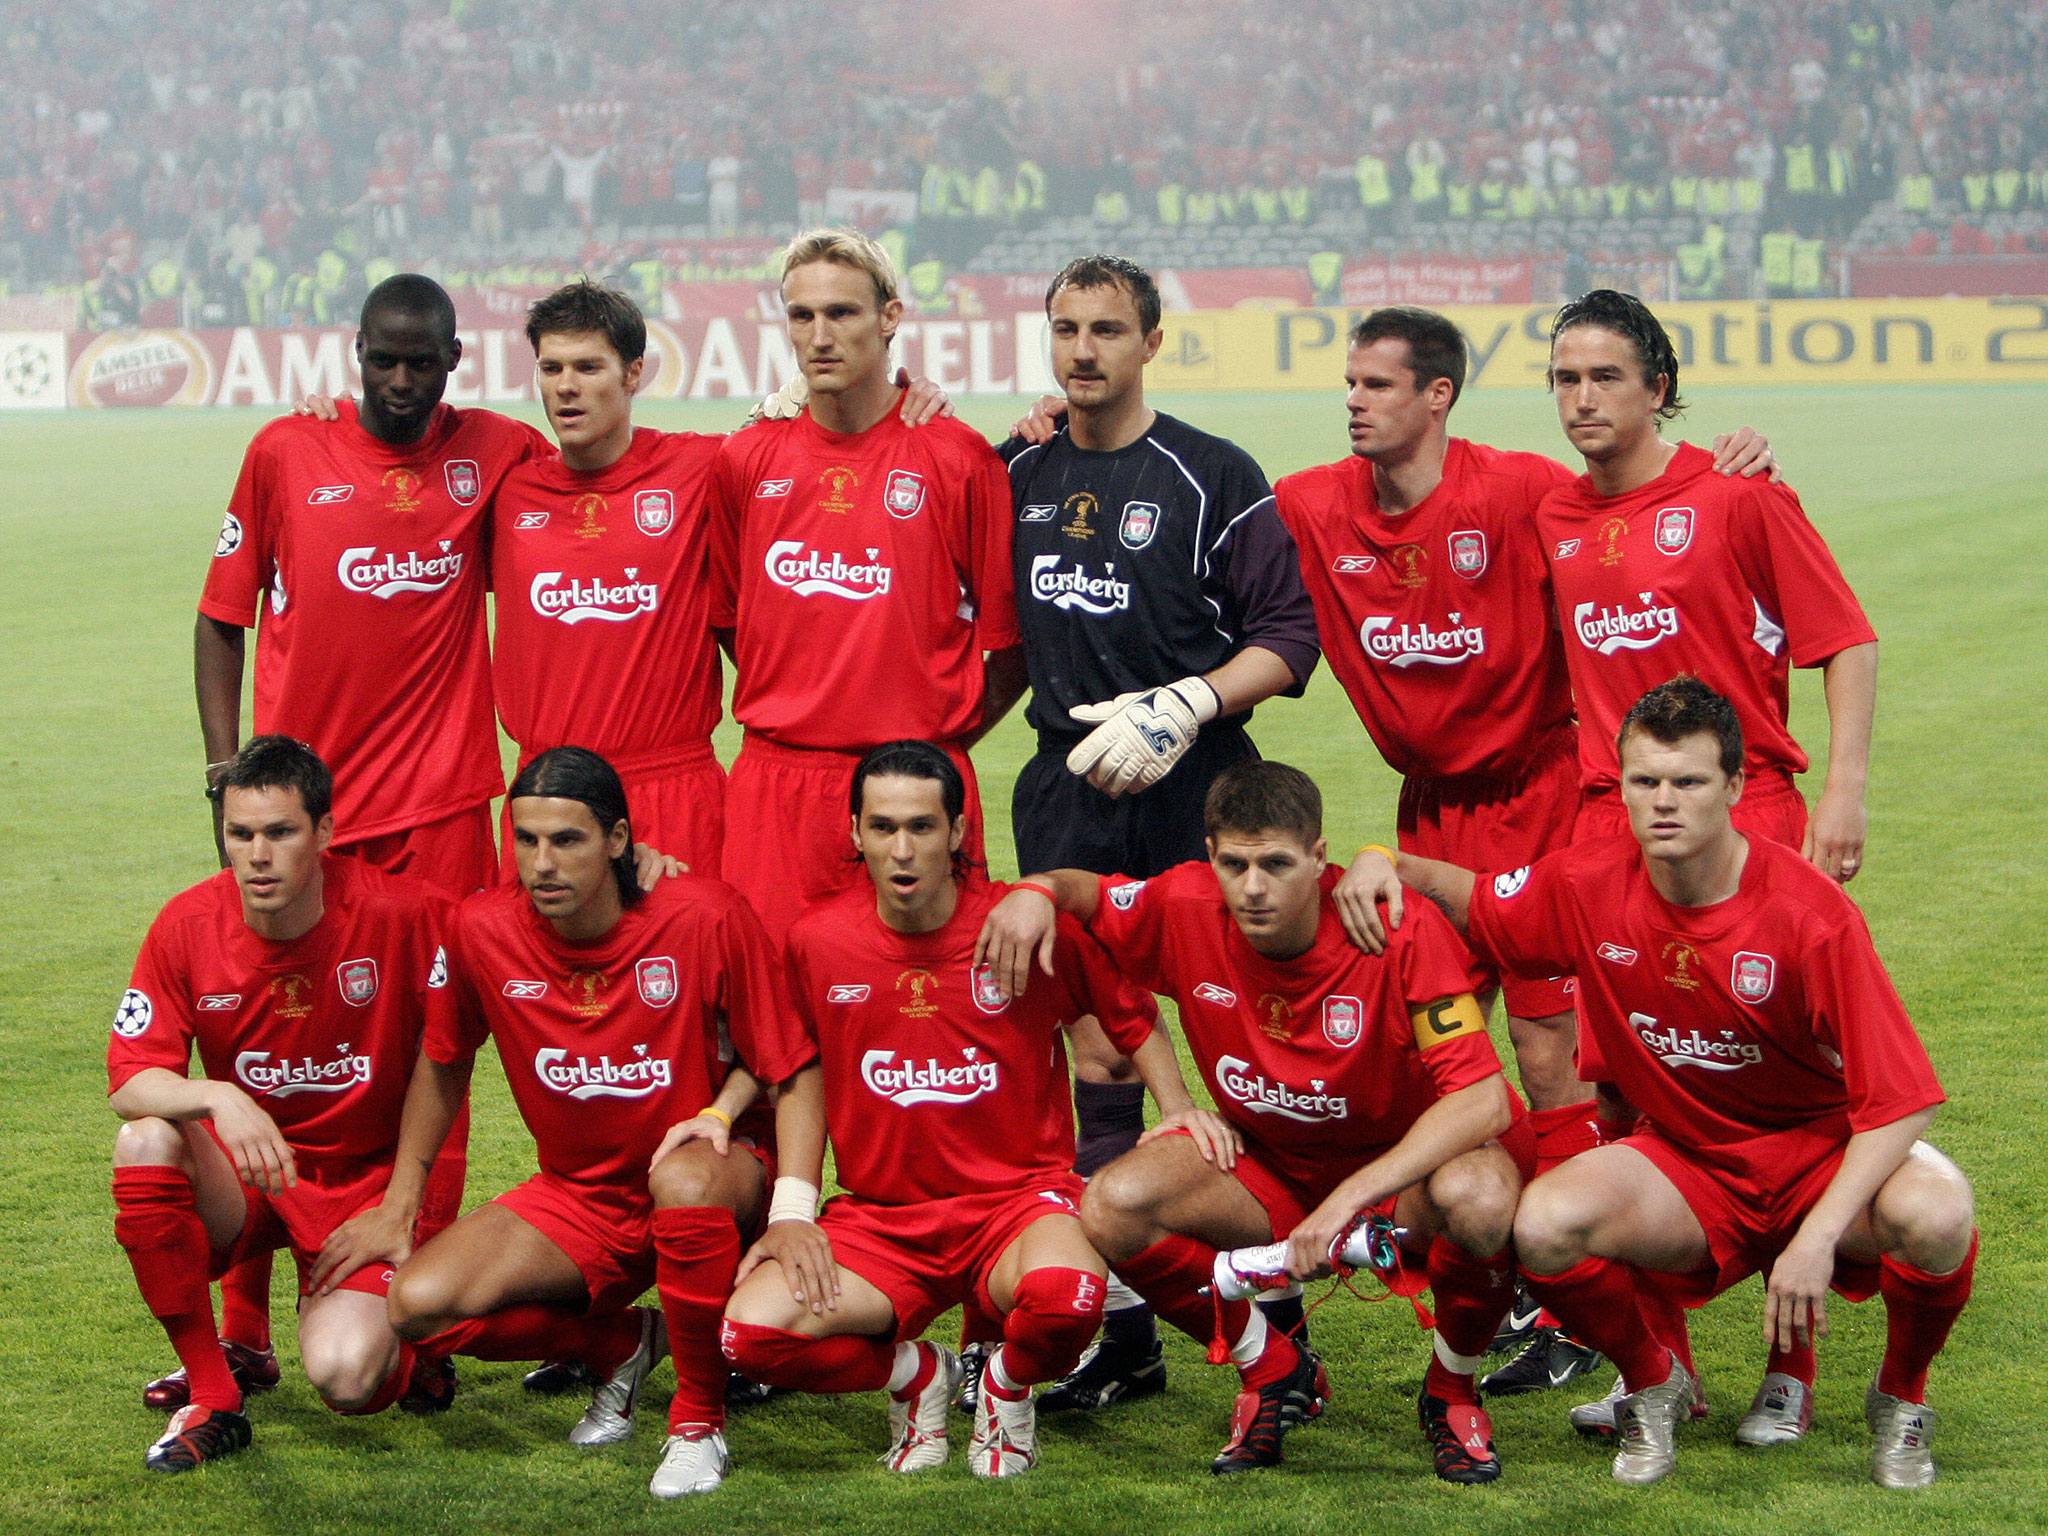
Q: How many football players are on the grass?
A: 11